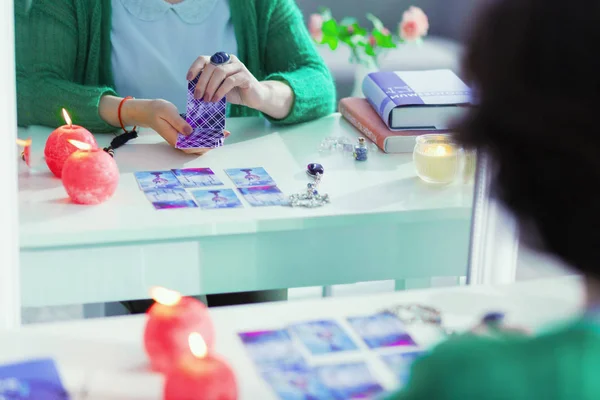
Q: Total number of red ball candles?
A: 4